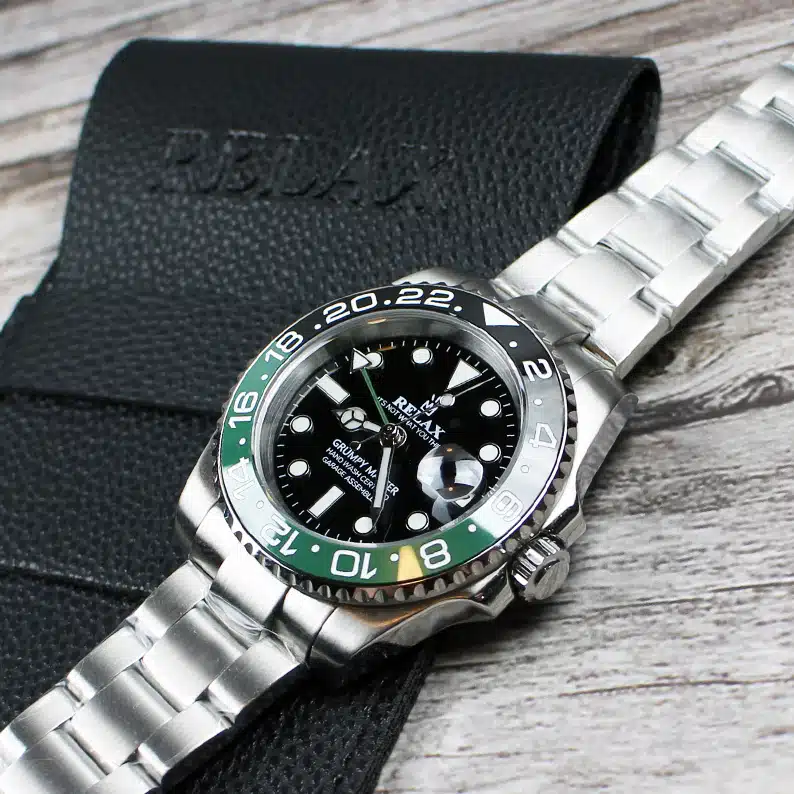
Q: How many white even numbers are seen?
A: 11